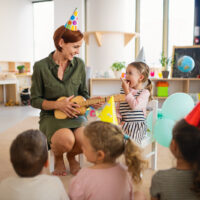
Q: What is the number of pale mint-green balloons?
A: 3